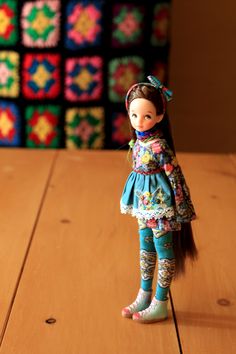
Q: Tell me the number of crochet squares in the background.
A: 14